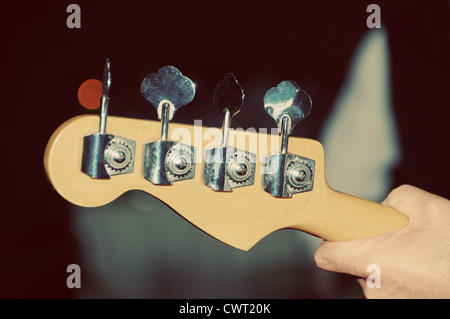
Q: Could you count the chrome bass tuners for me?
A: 4